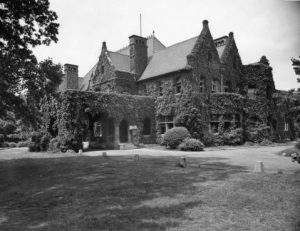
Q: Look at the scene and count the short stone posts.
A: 5